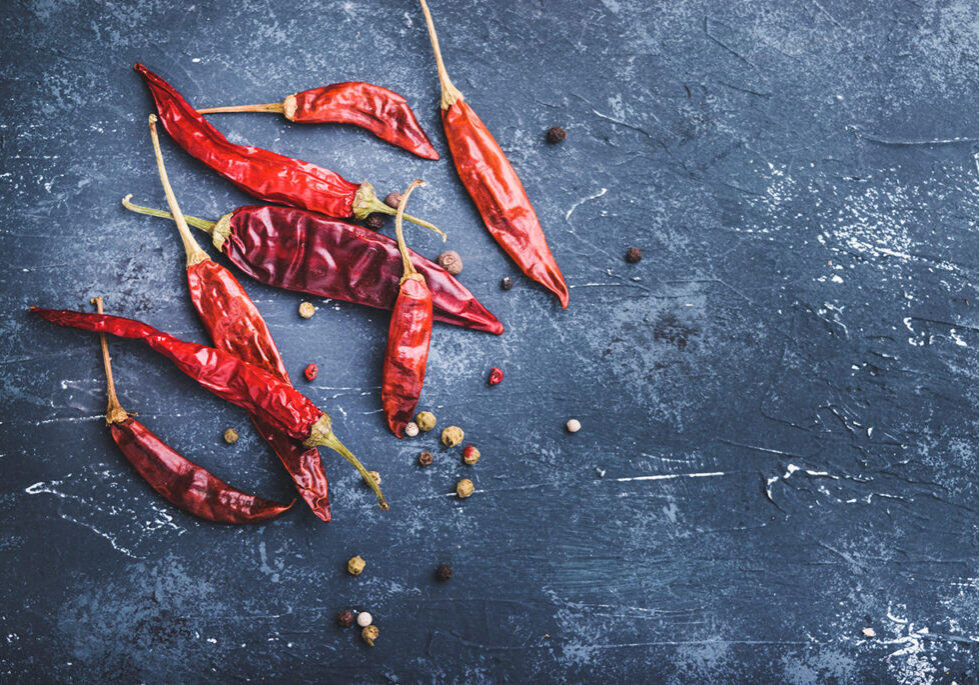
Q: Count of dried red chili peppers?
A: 8